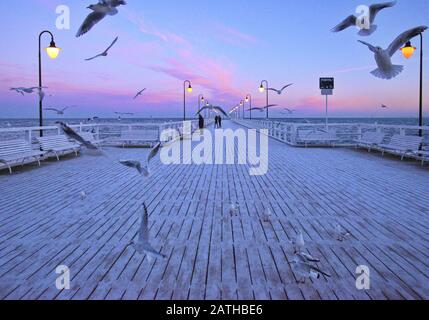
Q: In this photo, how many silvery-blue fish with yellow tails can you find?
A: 0